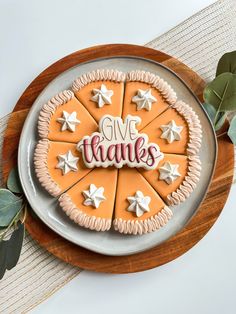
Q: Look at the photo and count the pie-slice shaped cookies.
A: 8